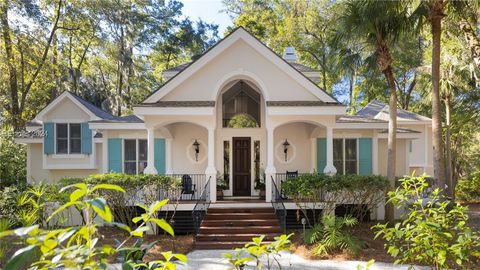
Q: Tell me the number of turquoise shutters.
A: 6